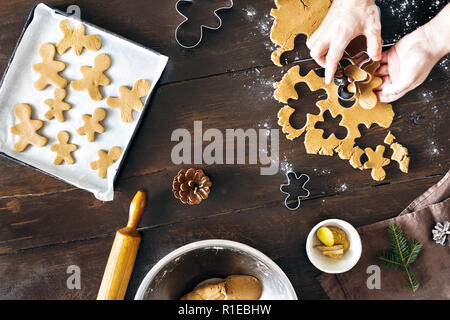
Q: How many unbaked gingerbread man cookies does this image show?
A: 11